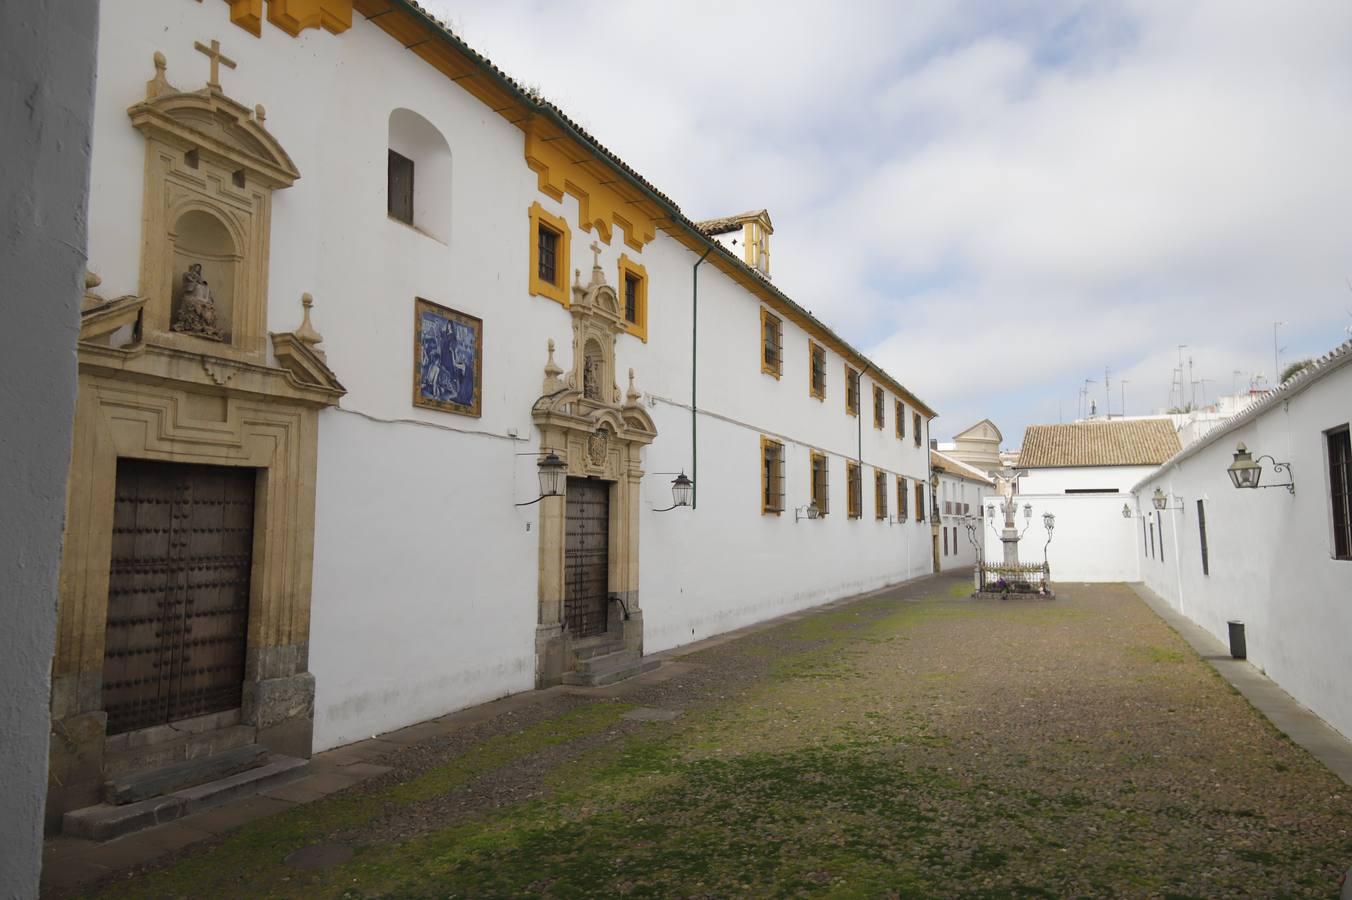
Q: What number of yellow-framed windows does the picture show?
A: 14